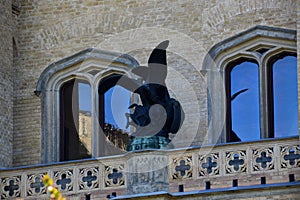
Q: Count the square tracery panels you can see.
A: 10